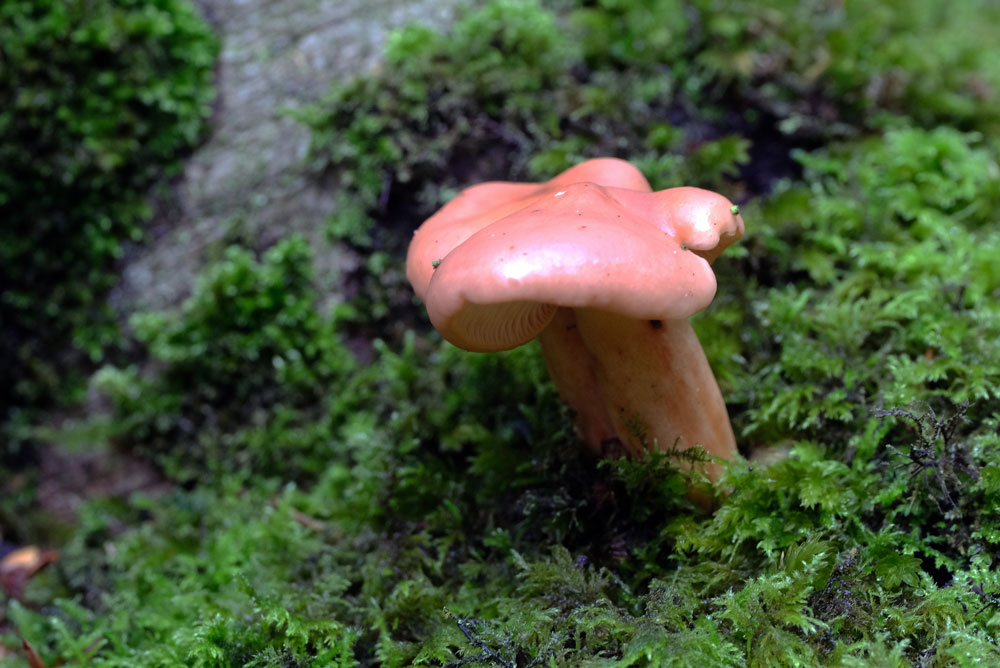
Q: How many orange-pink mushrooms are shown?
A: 1